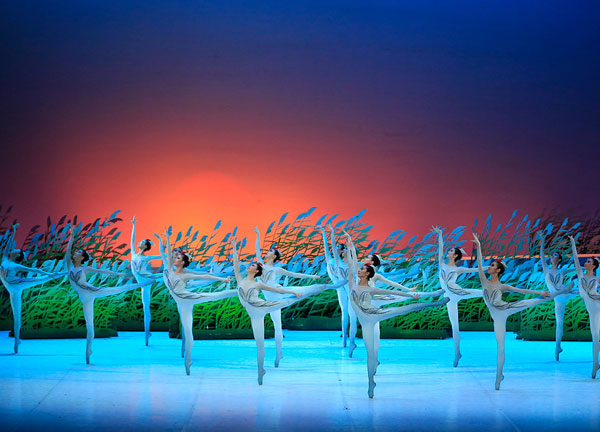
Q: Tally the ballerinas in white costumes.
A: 15